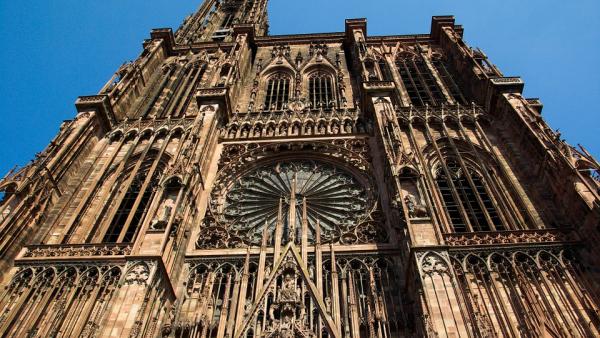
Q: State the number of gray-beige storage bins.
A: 0